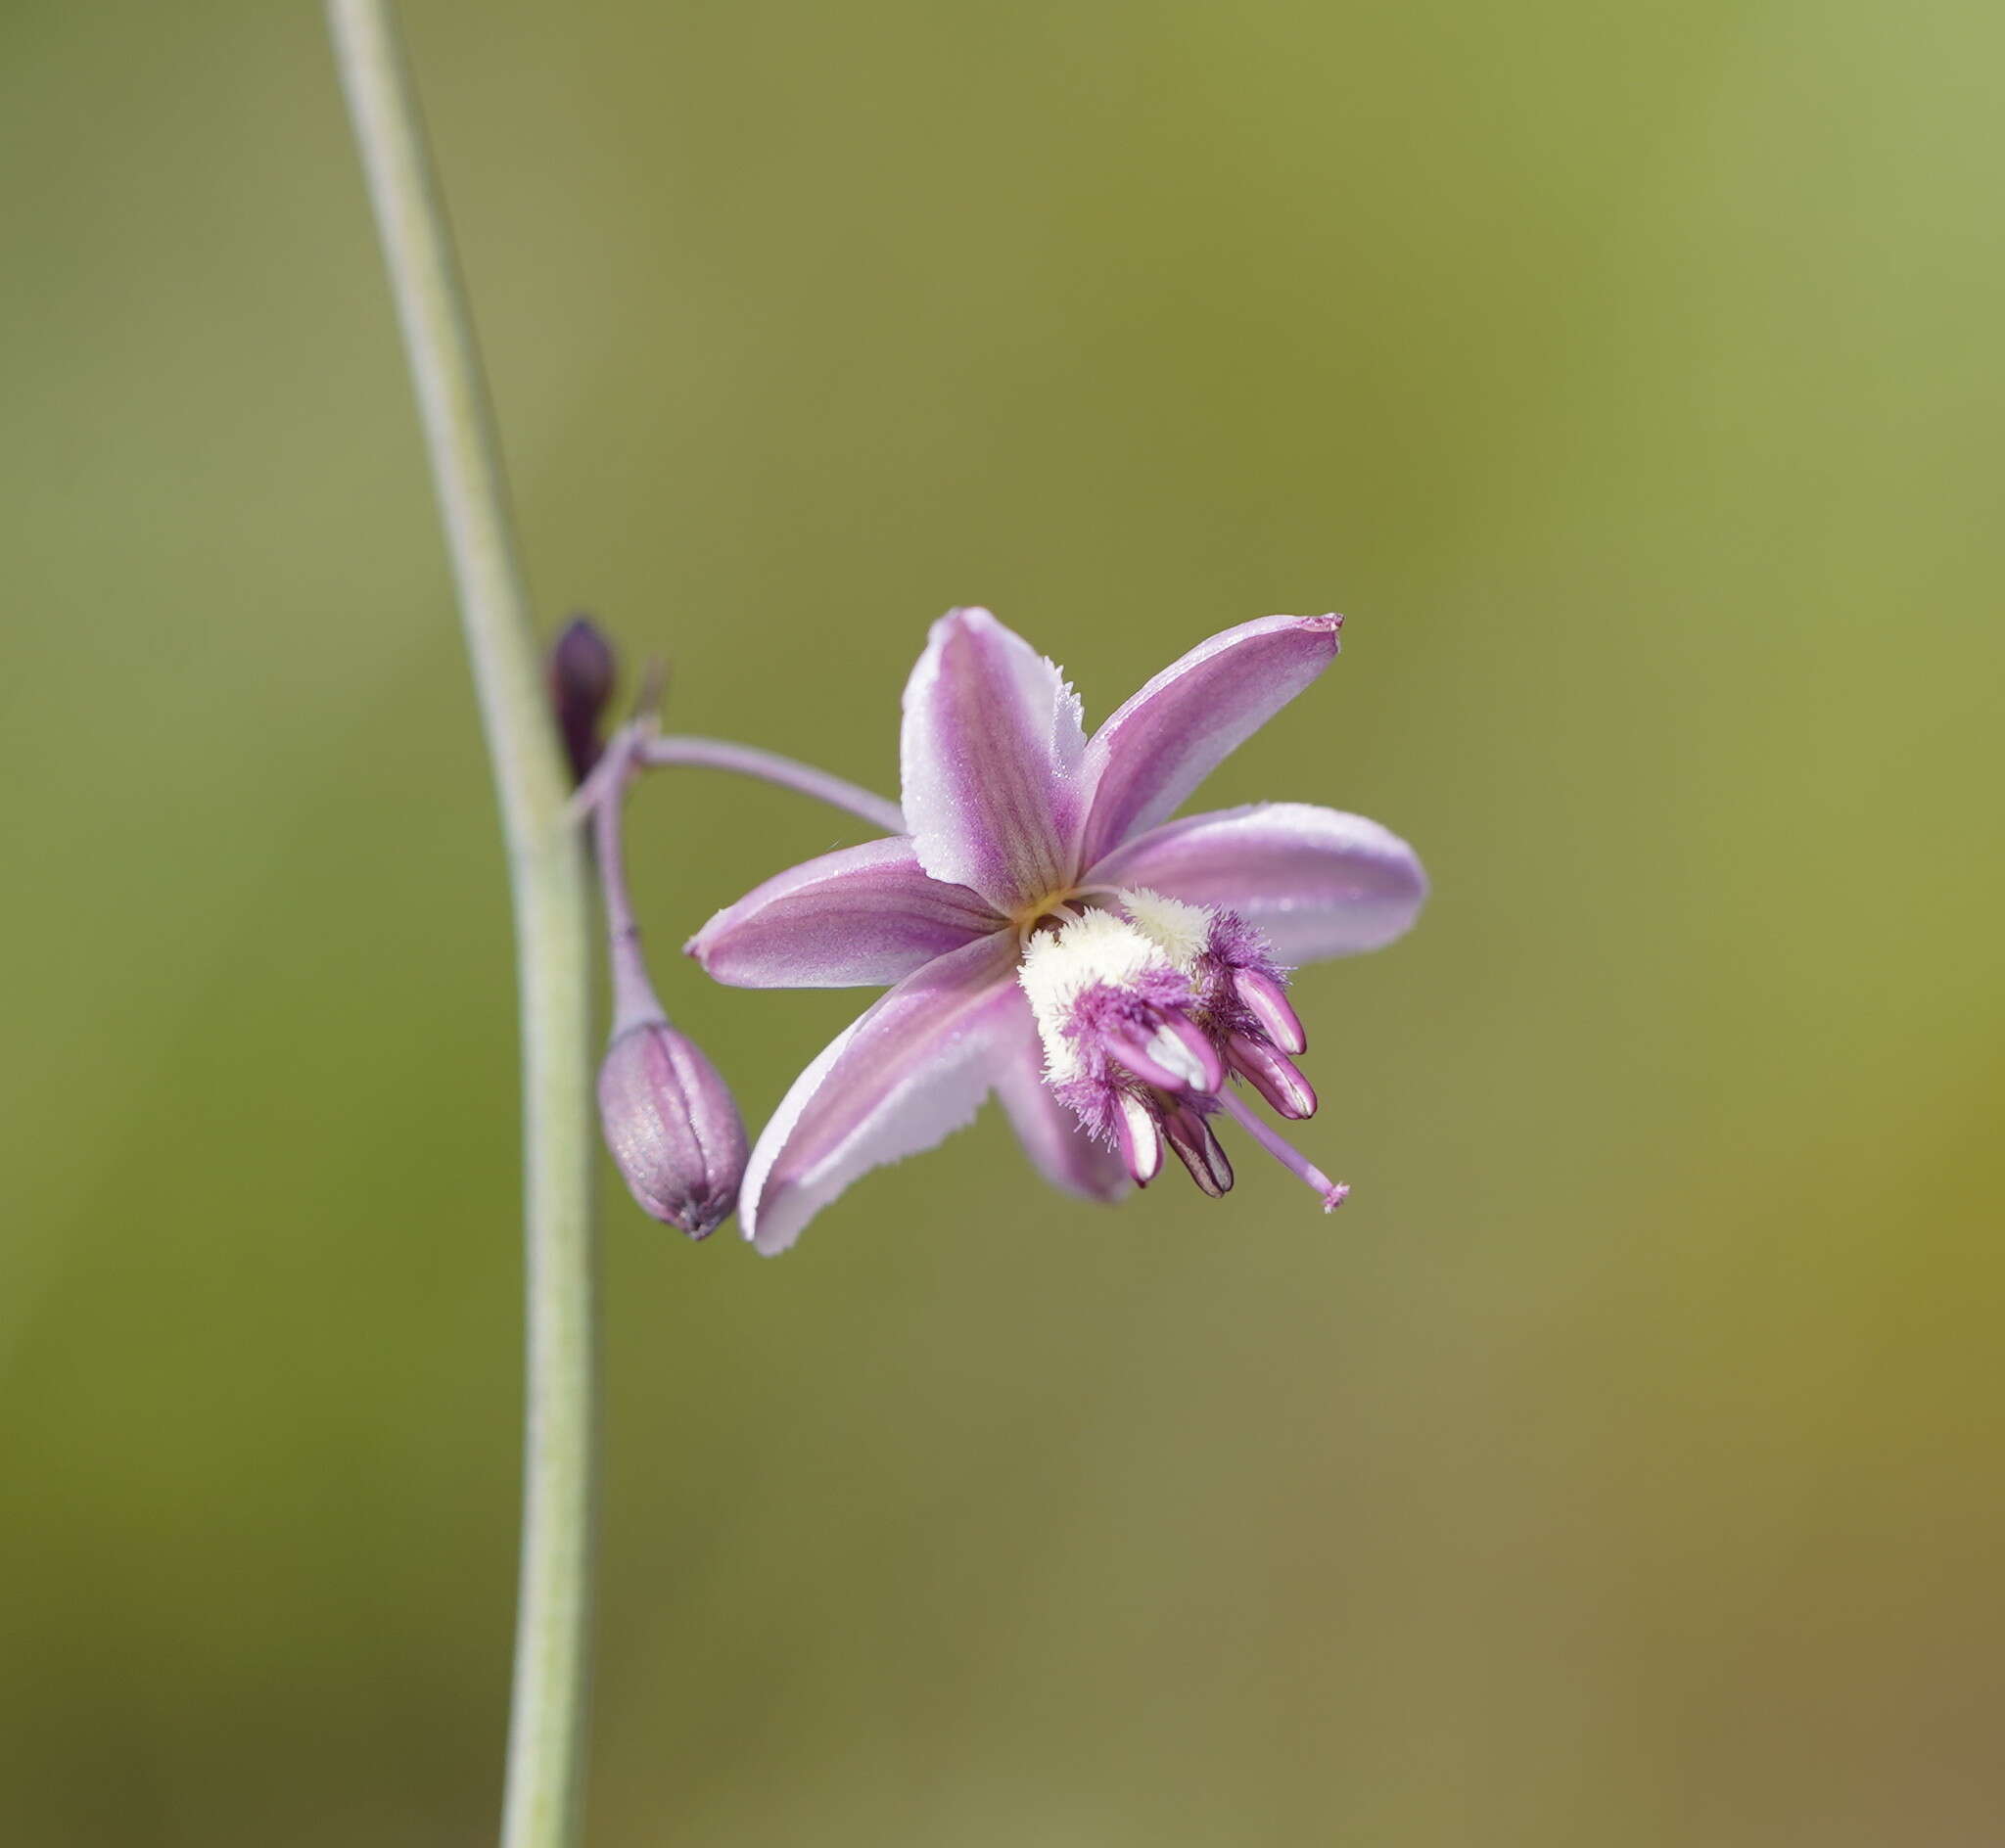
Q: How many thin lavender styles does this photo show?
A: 1